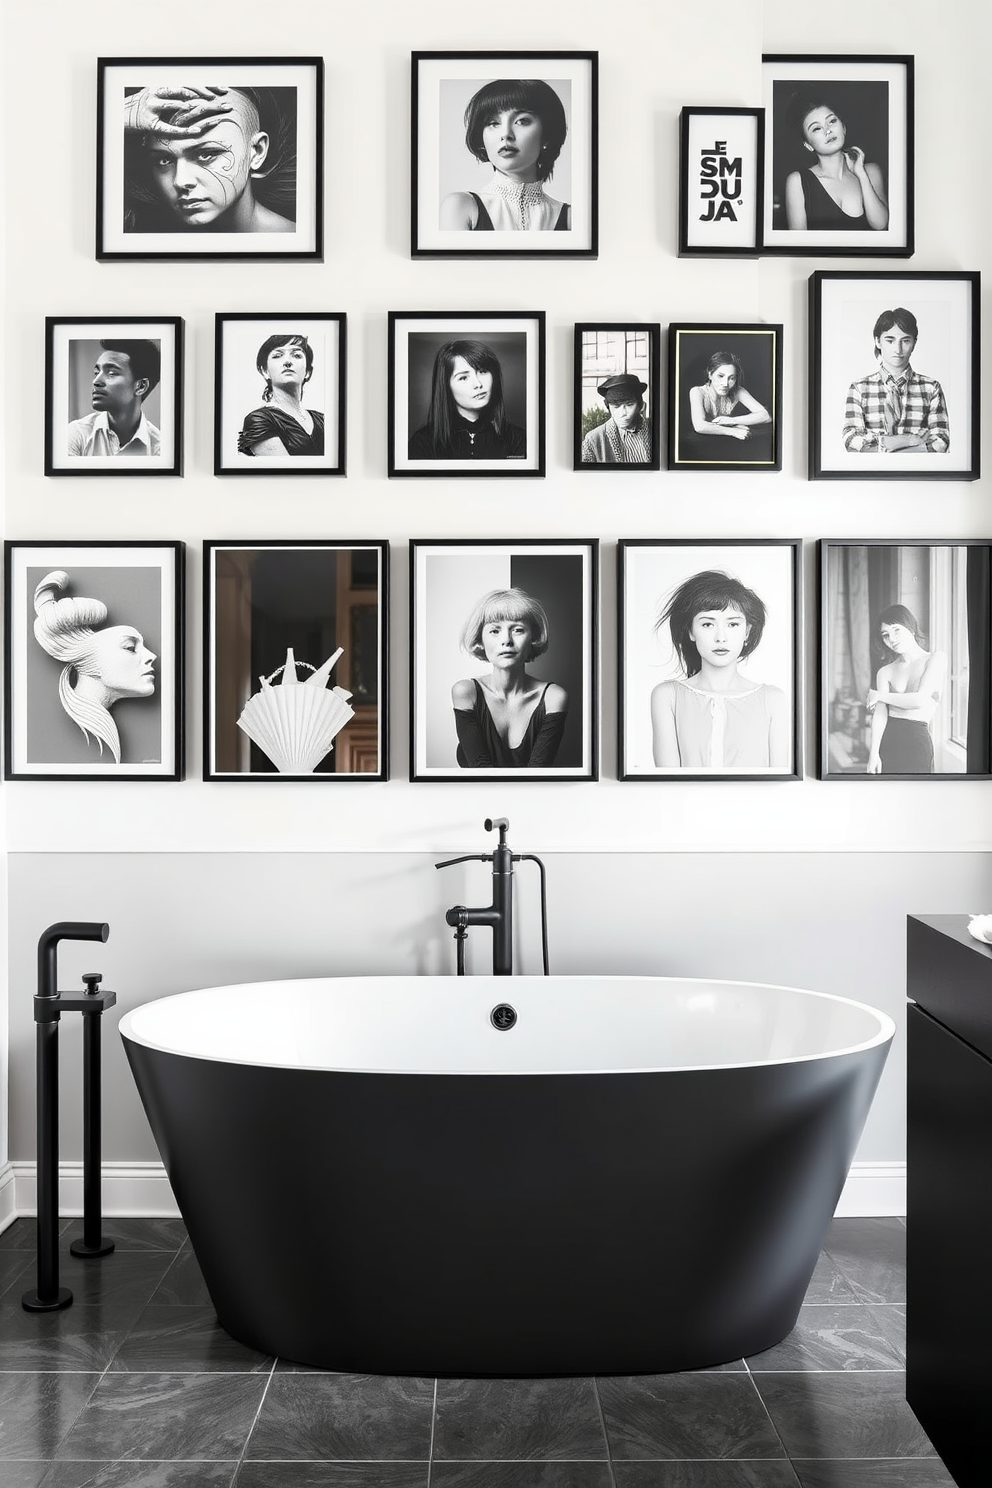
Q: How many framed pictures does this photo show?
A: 15